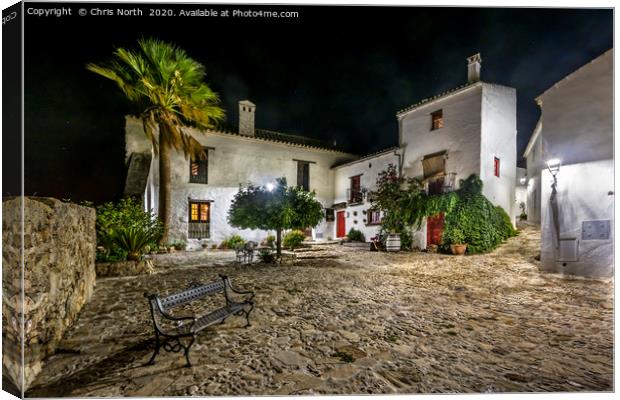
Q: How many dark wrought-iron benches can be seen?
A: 1